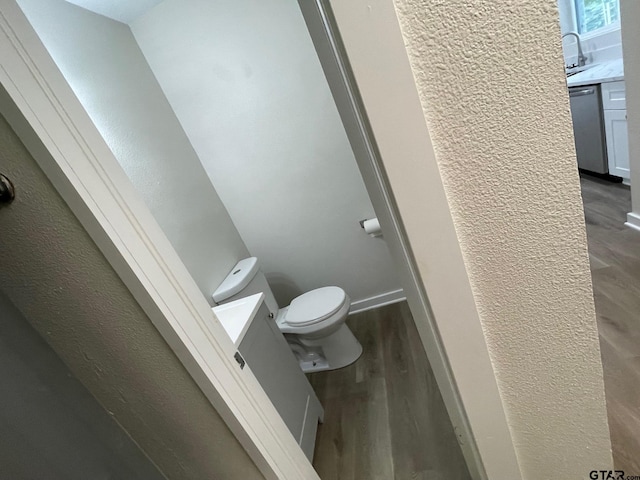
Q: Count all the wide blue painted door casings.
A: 0